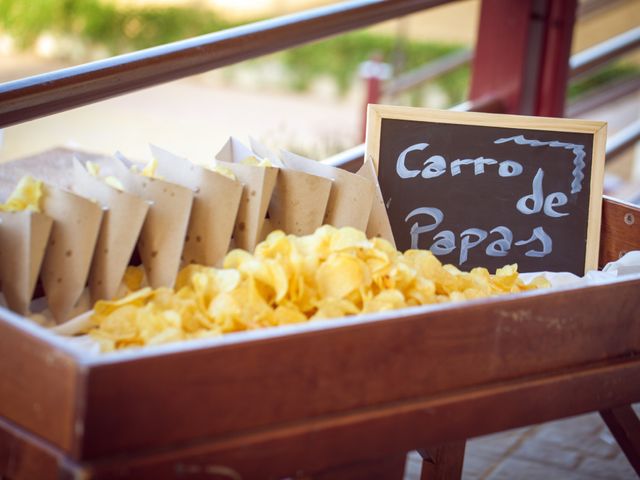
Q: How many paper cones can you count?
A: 9